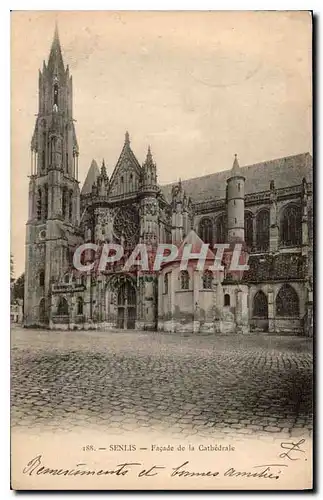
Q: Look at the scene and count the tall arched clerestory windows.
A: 5